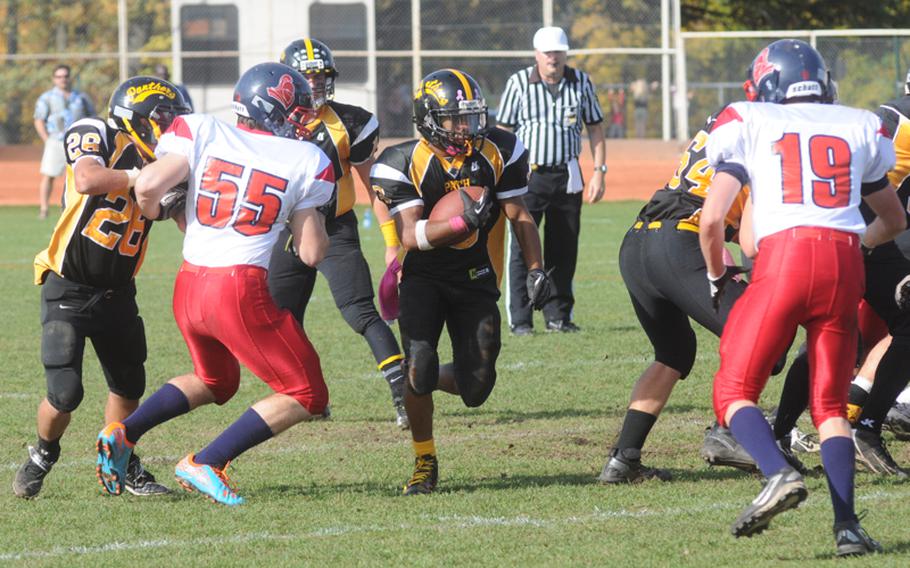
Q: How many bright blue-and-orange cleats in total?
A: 2